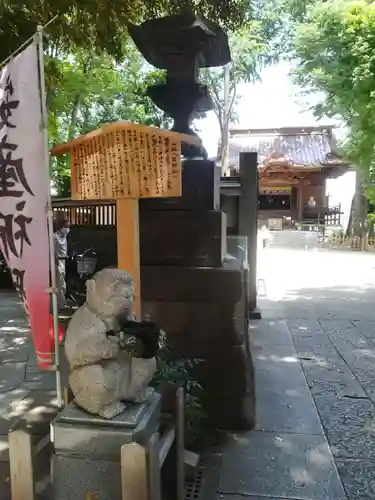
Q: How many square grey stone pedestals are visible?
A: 1